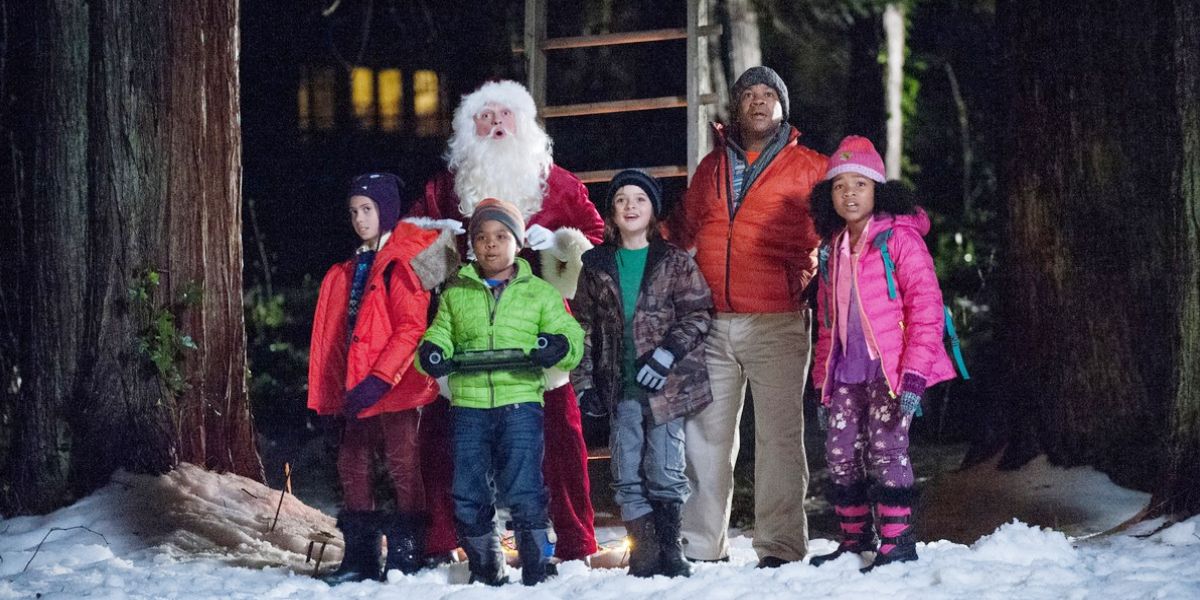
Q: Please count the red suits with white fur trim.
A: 1